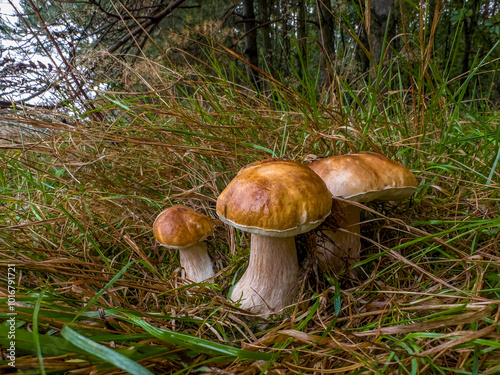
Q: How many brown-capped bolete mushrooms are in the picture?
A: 3